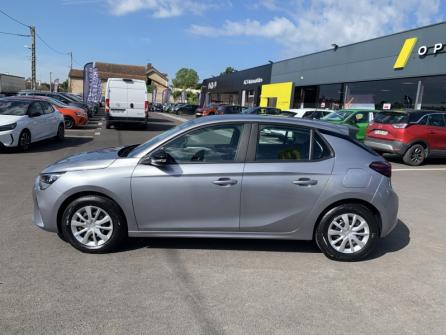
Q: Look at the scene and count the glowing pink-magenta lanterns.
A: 0